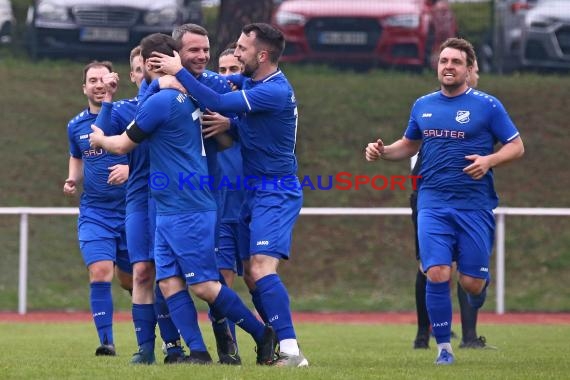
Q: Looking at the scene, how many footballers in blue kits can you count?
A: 7